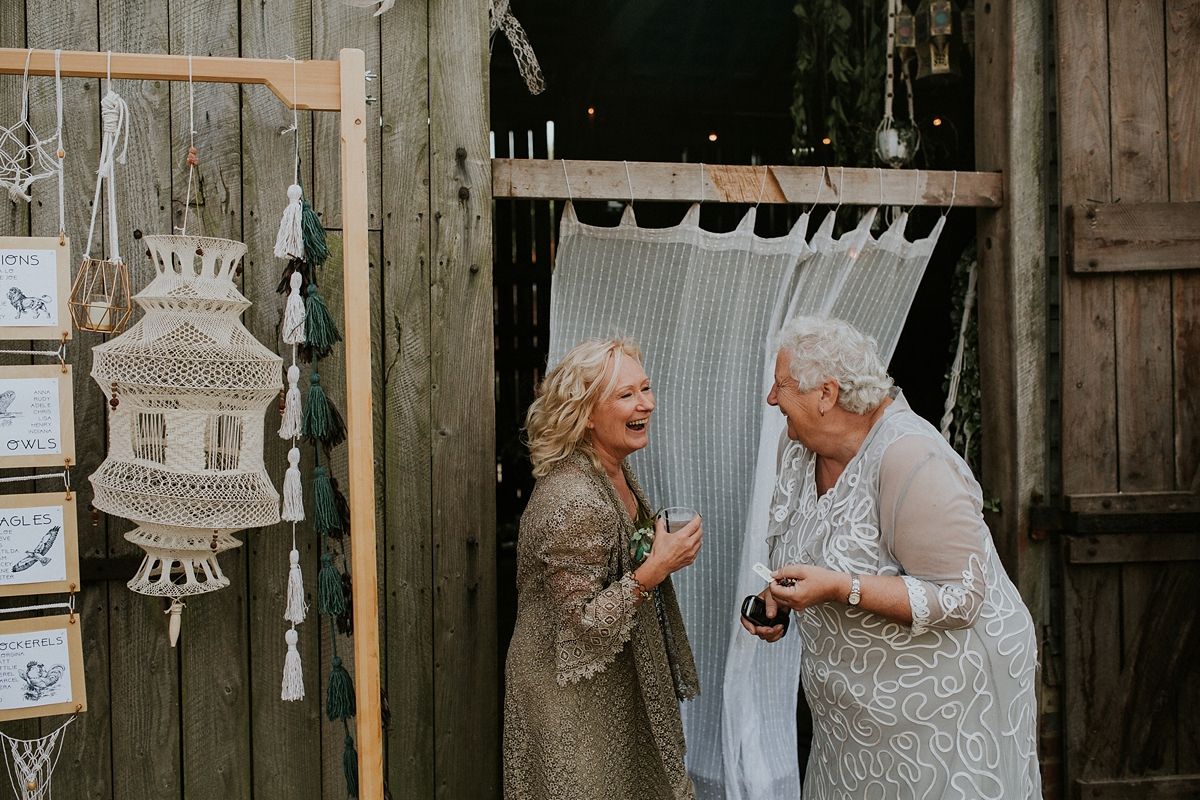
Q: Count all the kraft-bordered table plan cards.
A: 4